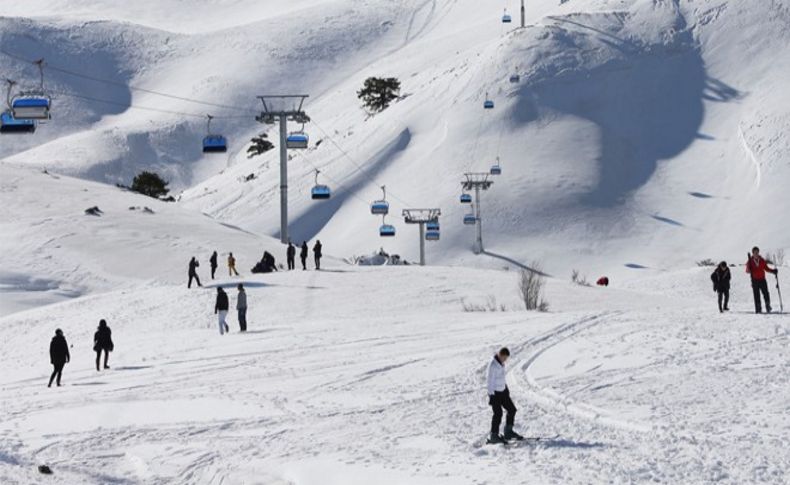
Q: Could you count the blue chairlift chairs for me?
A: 15